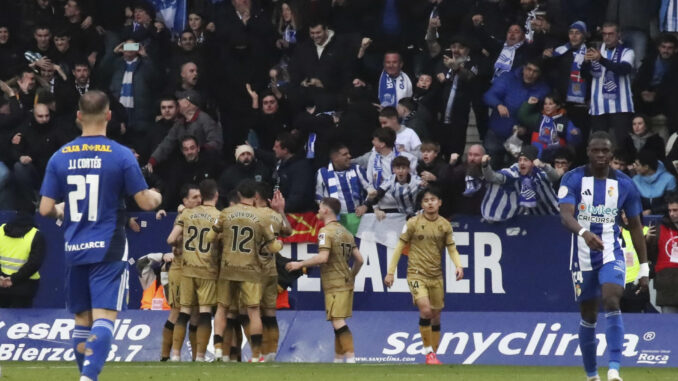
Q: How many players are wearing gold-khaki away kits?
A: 7